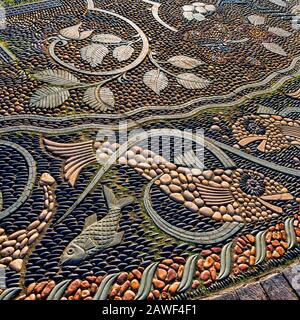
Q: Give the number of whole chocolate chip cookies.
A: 0